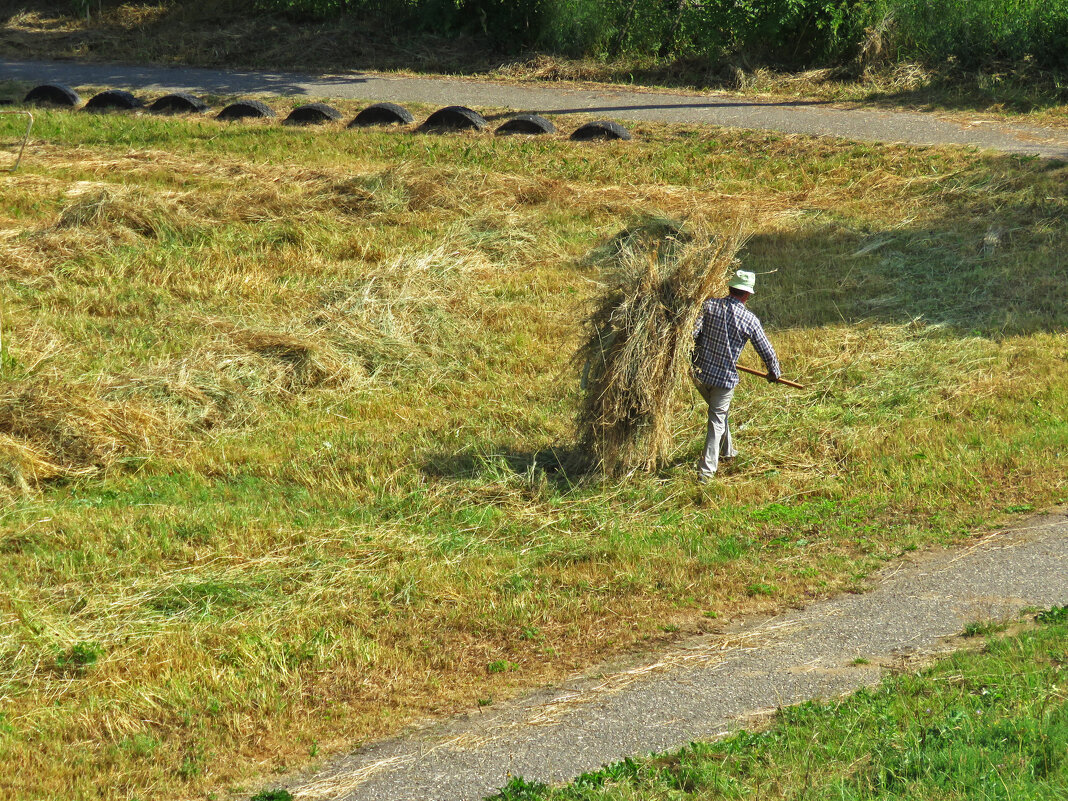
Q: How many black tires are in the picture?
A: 9